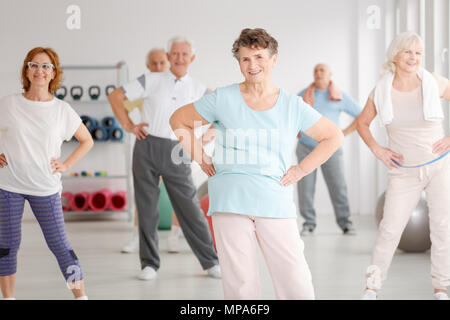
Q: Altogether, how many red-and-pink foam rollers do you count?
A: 4